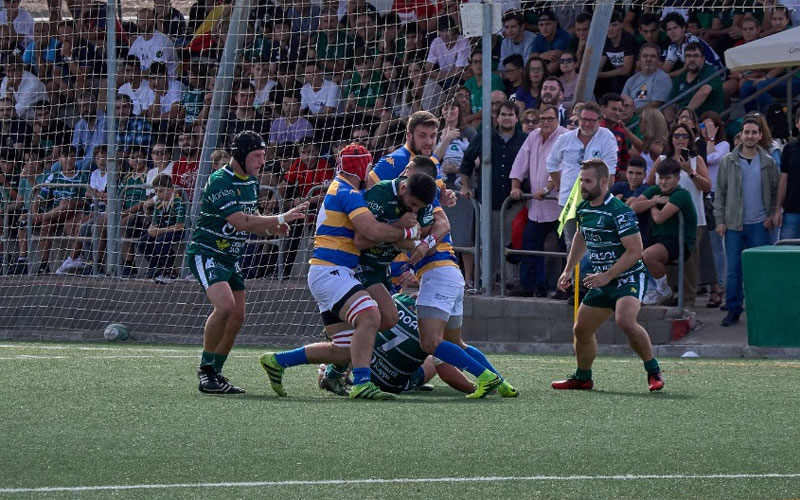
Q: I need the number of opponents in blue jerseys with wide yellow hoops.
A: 3